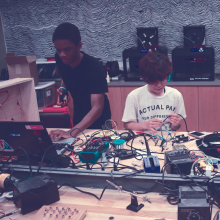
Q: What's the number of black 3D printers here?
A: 2